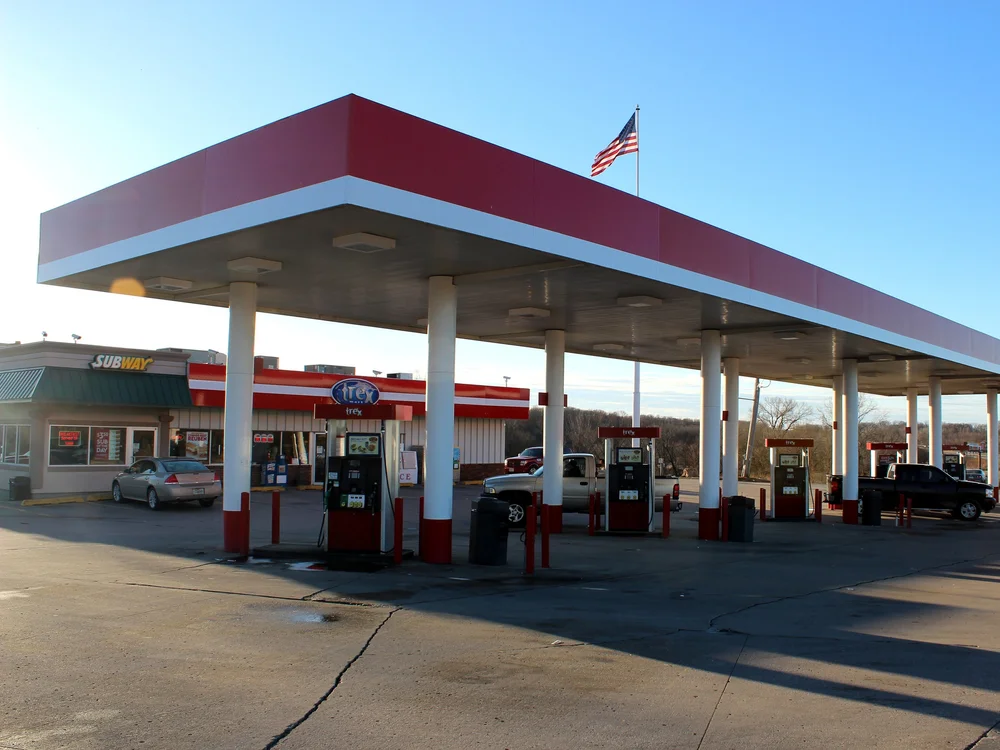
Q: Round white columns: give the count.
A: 10